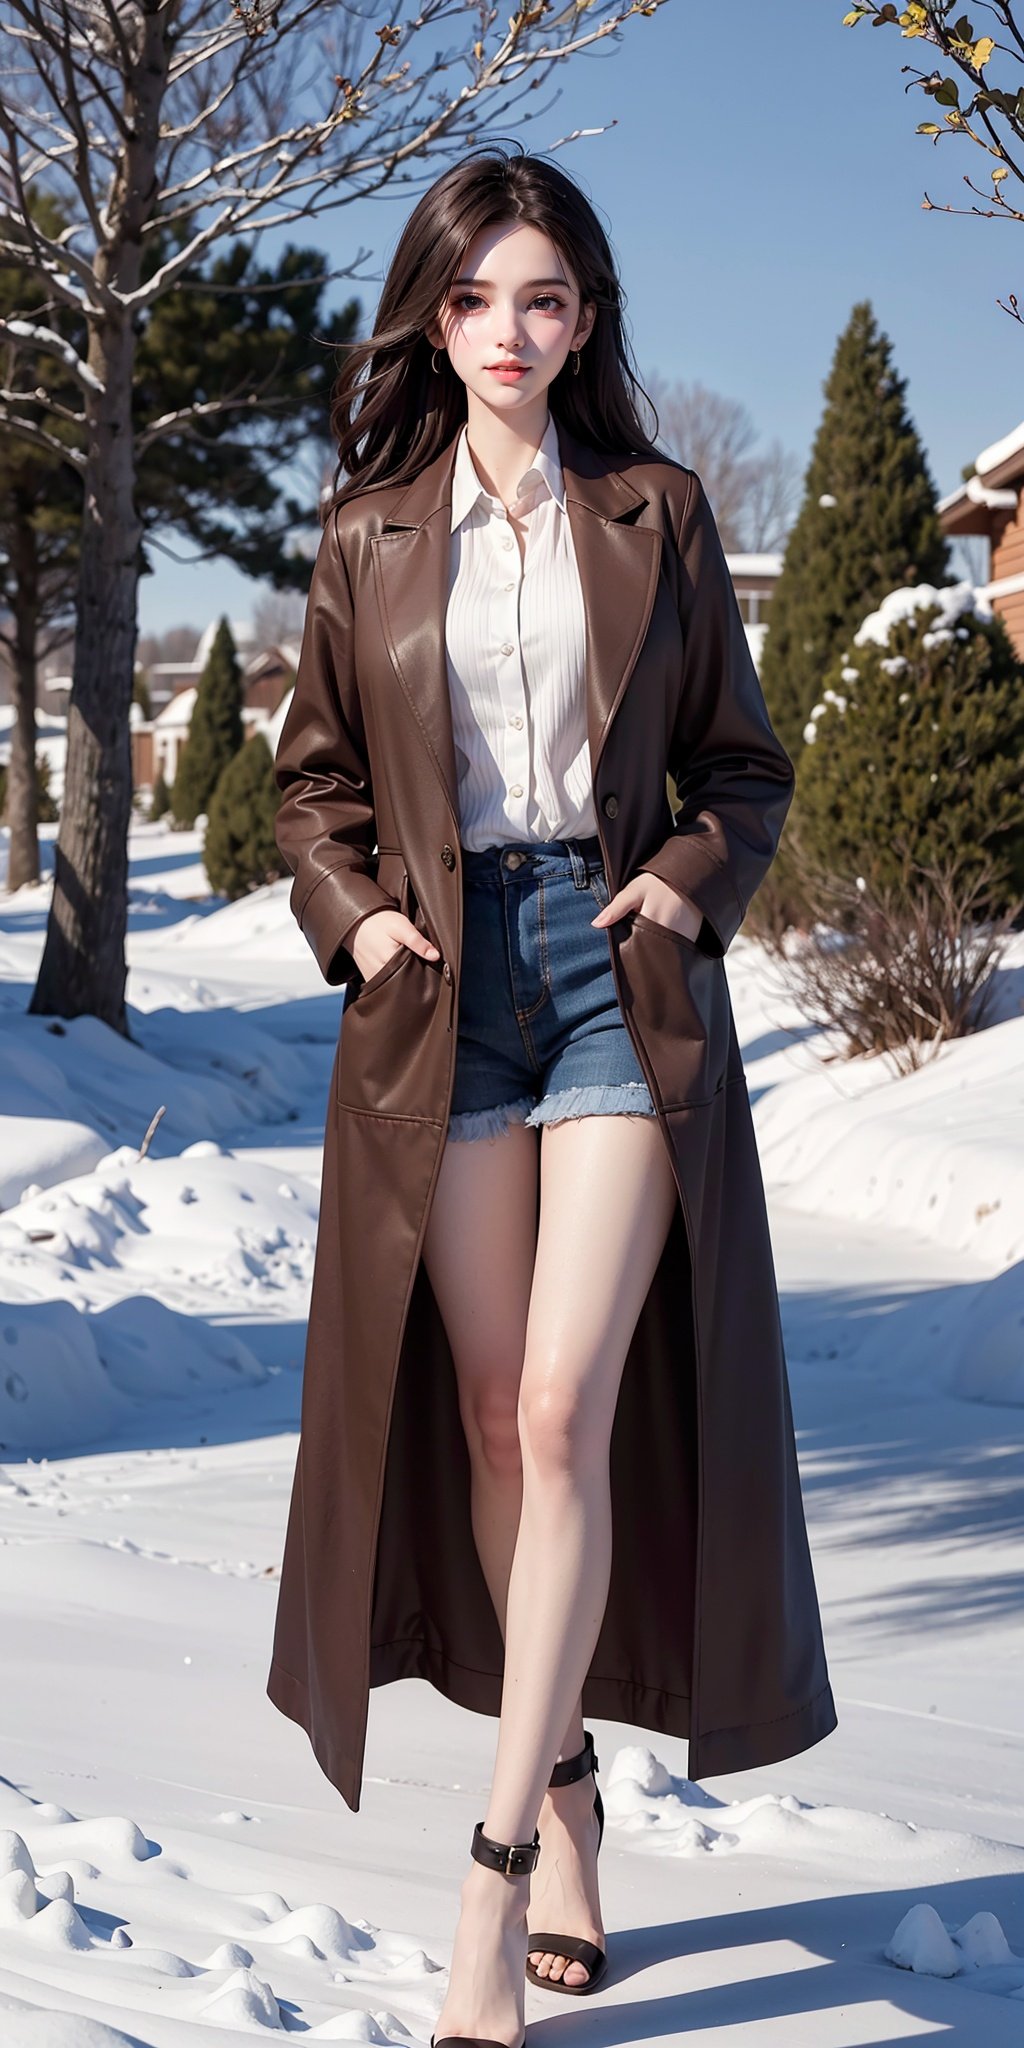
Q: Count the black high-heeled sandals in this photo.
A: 2